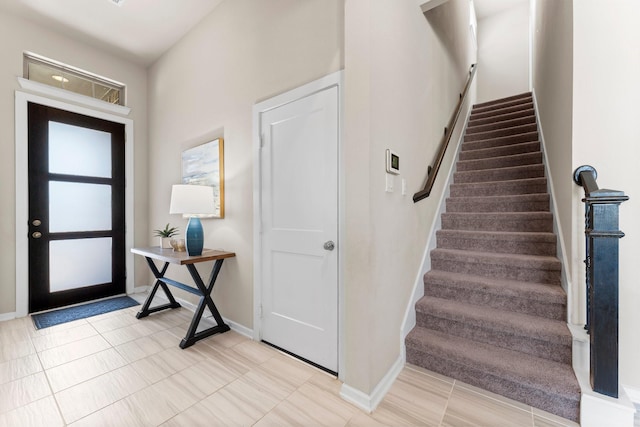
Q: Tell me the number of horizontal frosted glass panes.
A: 3